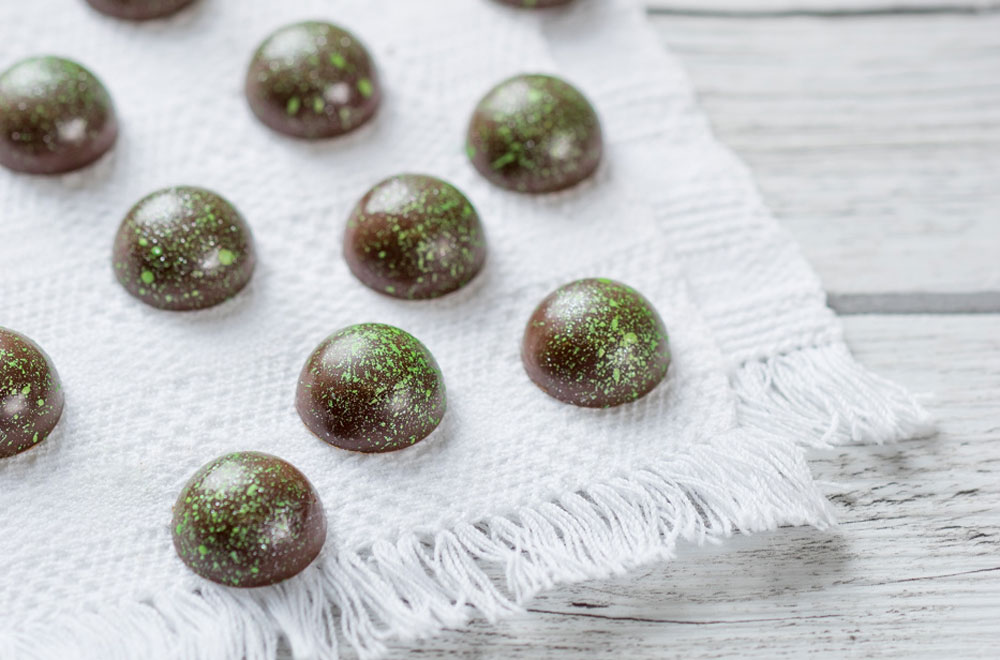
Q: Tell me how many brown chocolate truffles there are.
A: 11